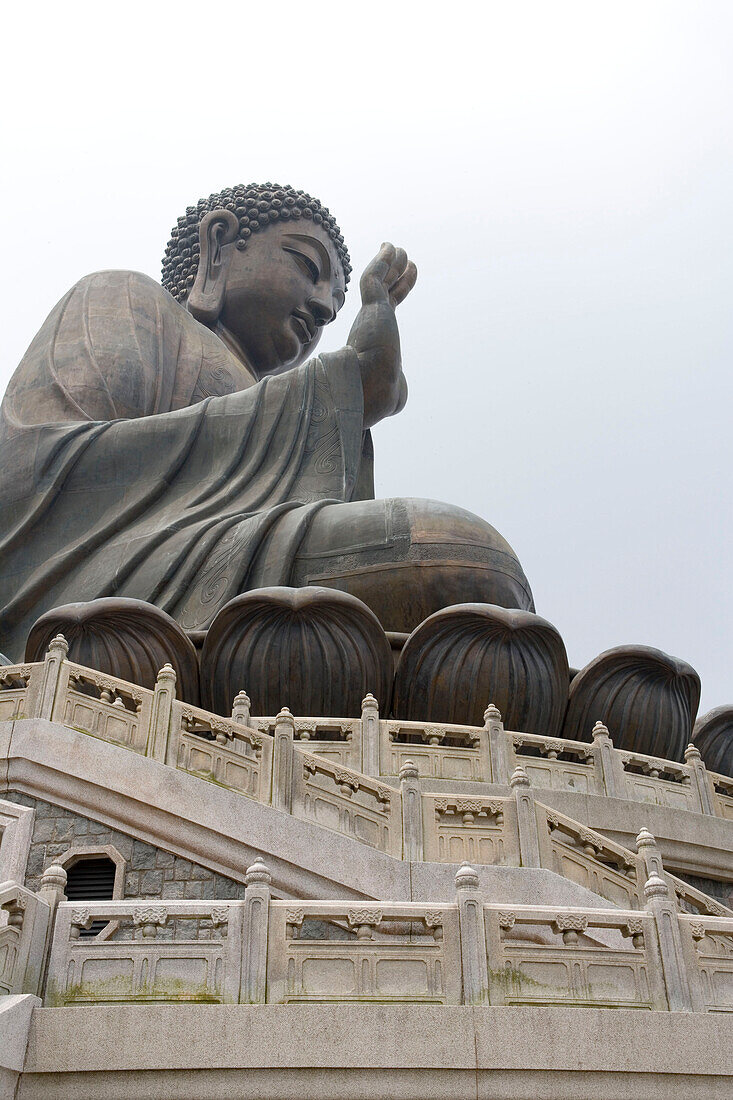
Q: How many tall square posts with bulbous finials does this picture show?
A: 15